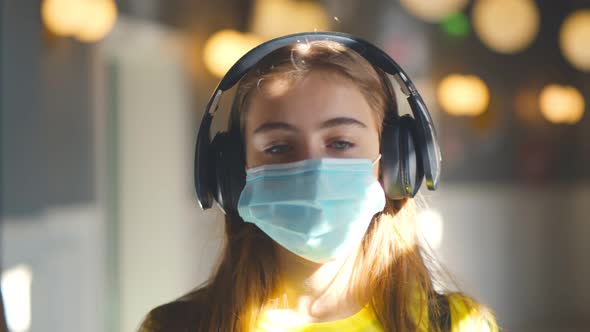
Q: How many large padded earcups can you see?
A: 2